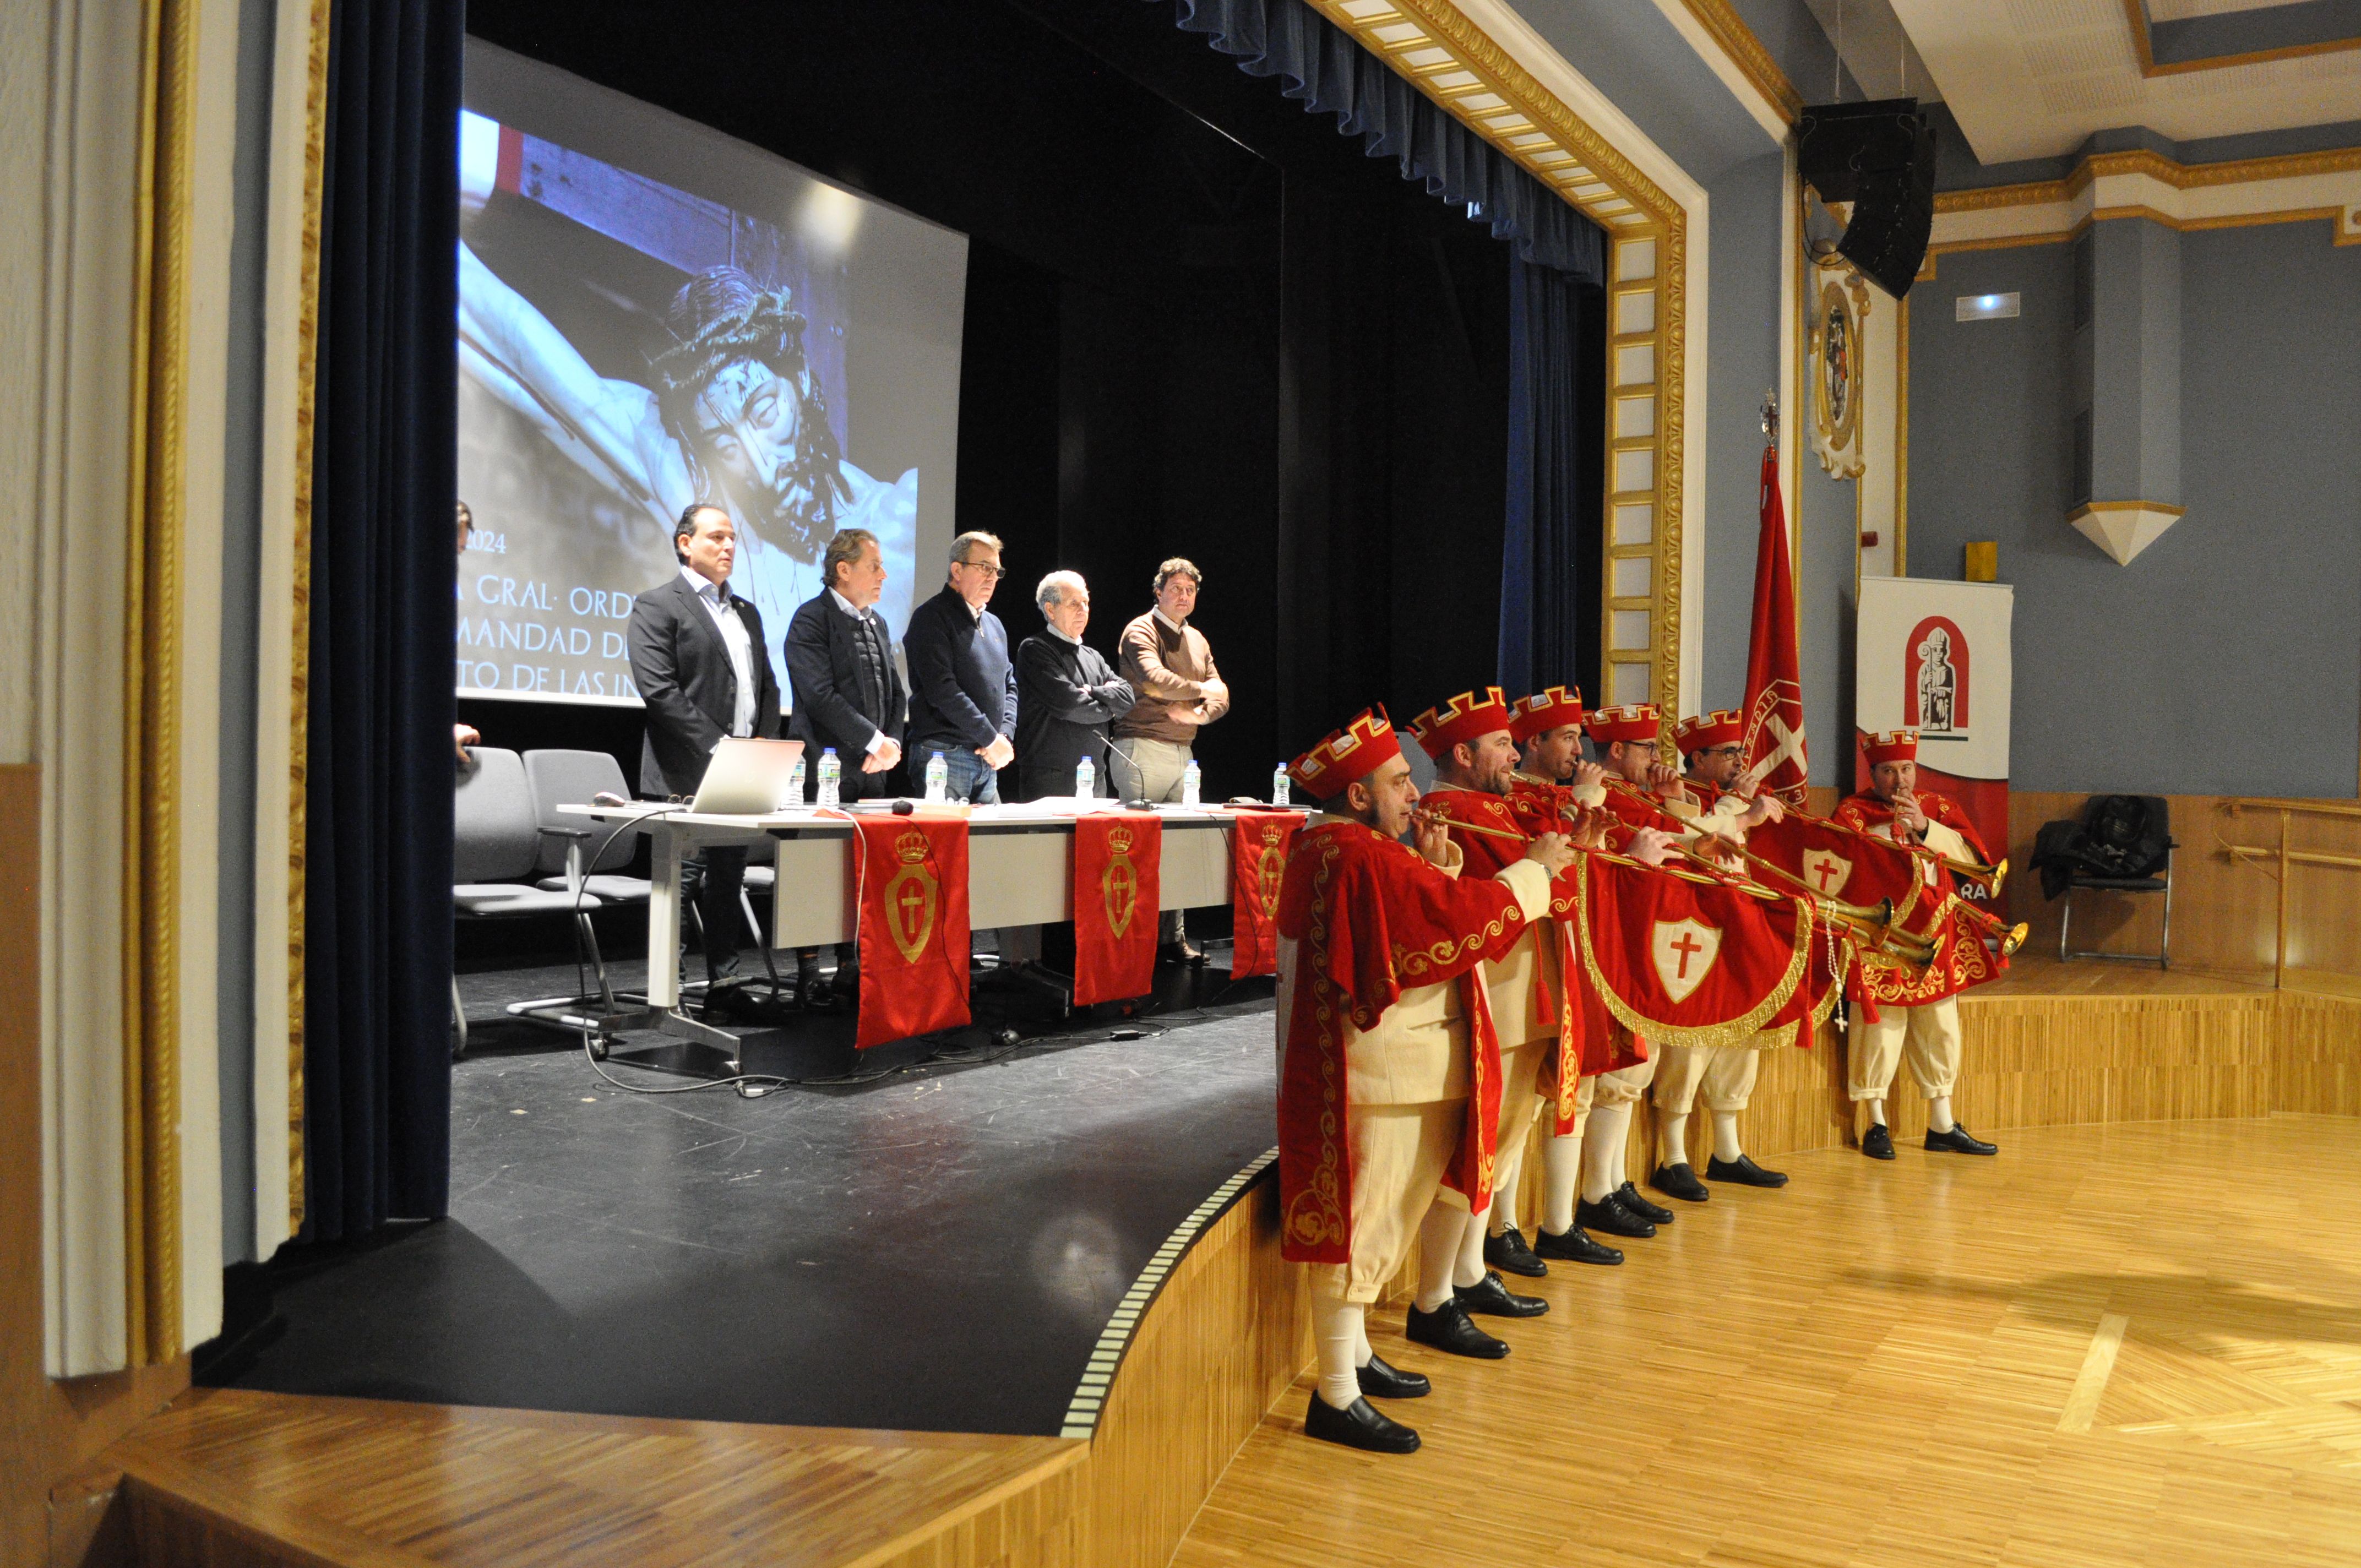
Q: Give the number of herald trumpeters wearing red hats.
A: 6